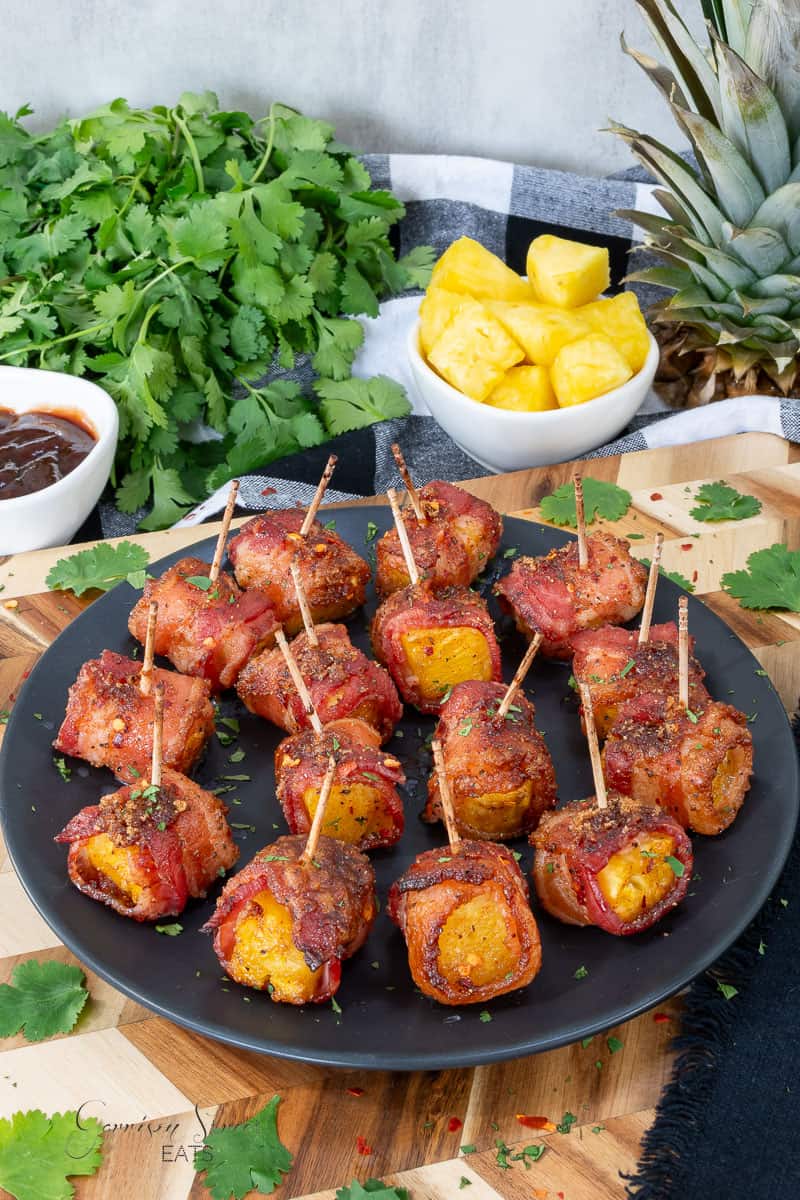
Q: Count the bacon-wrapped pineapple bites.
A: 15